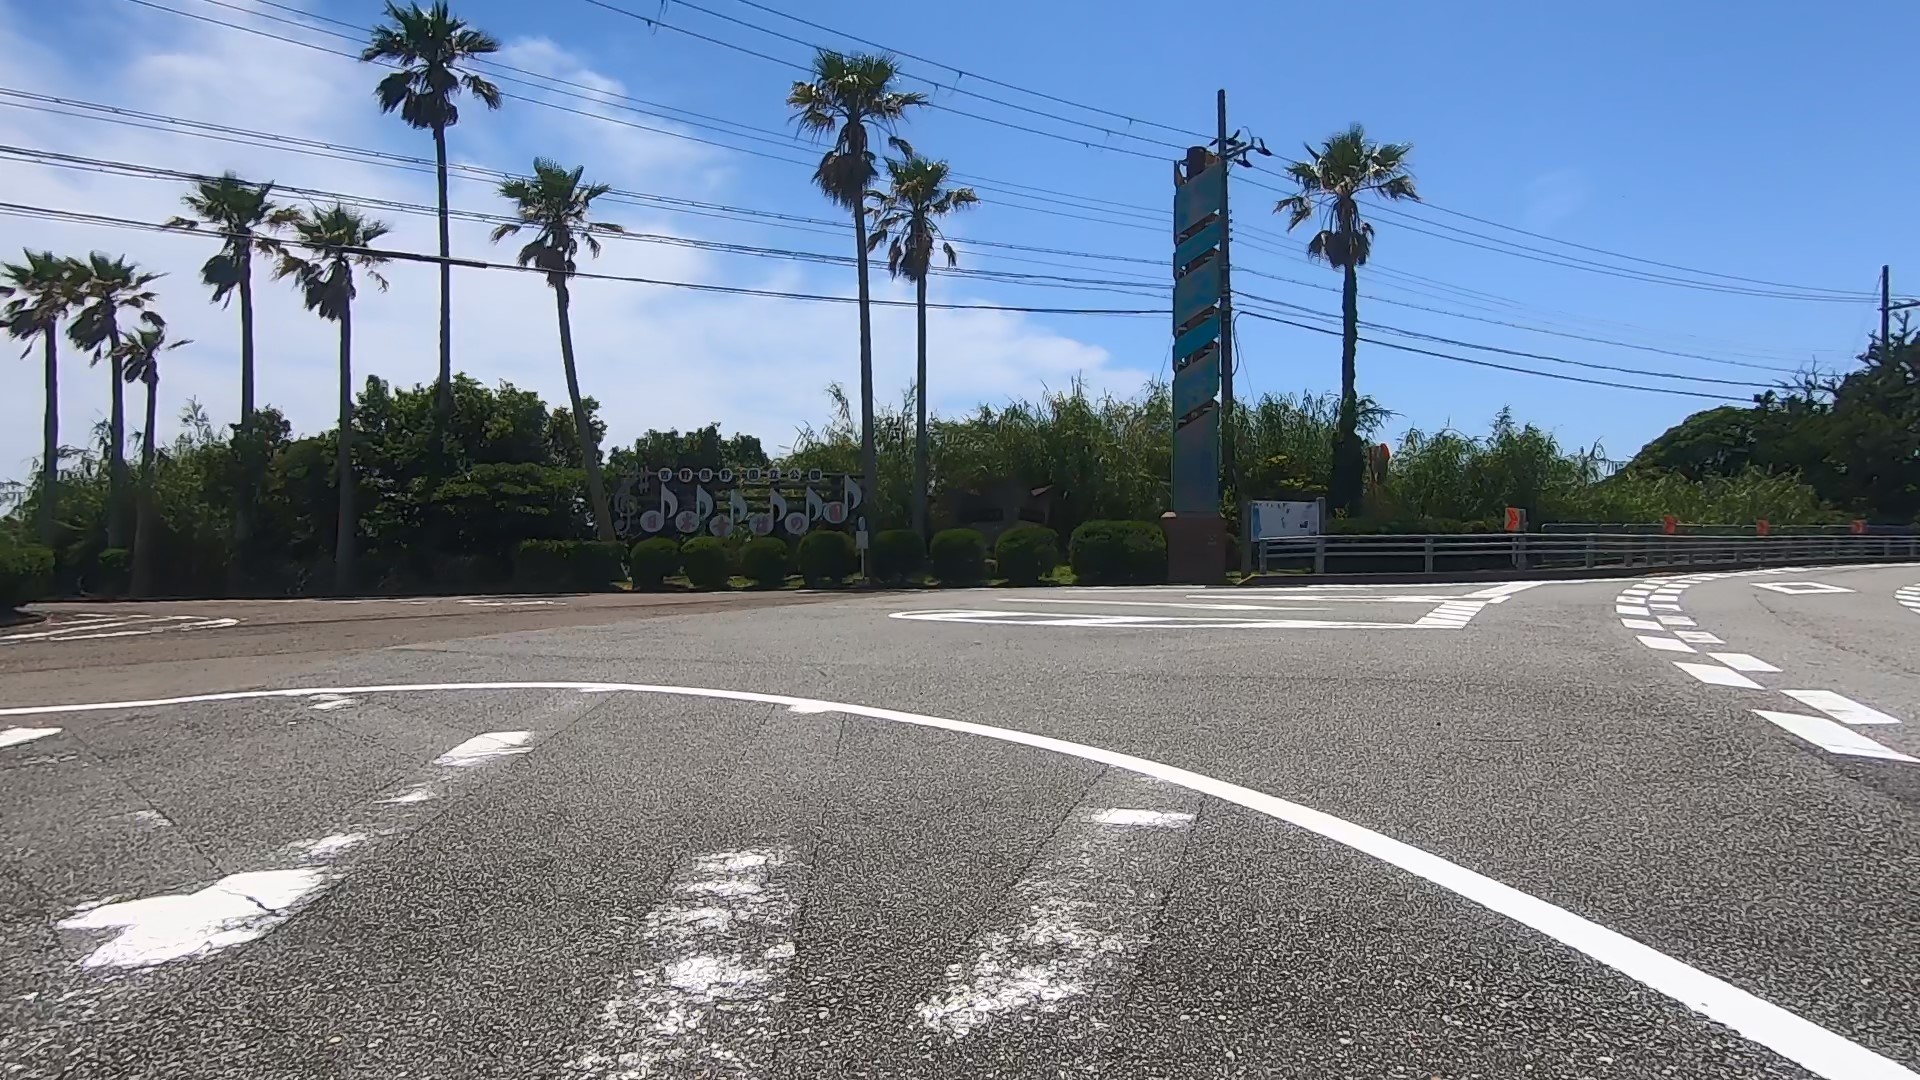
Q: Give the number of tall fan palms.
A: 10